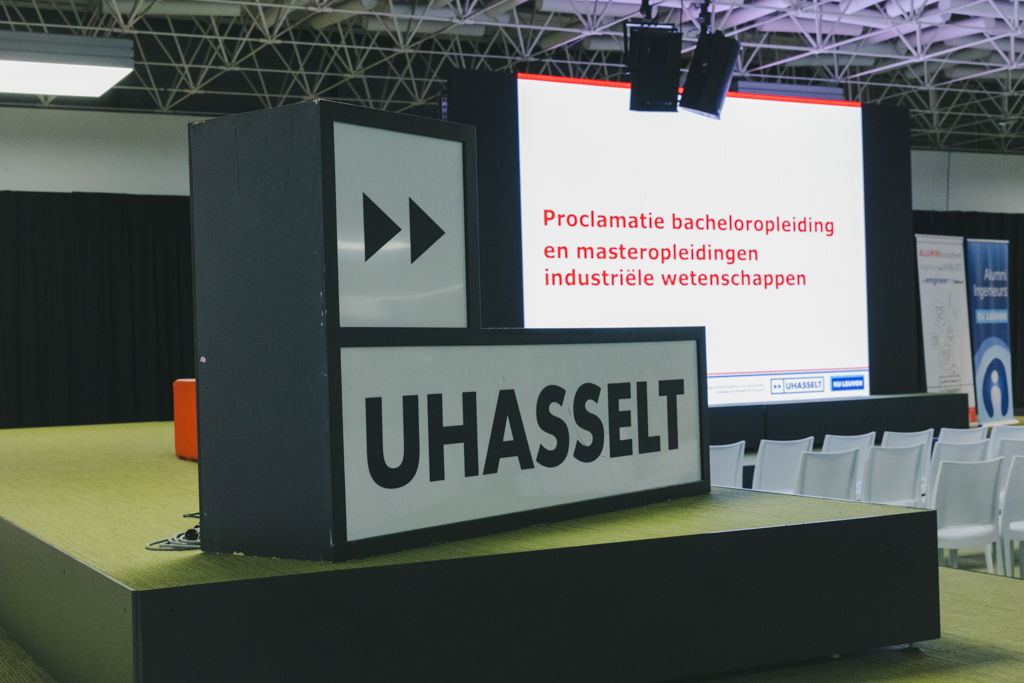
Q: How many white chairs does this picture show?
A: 12